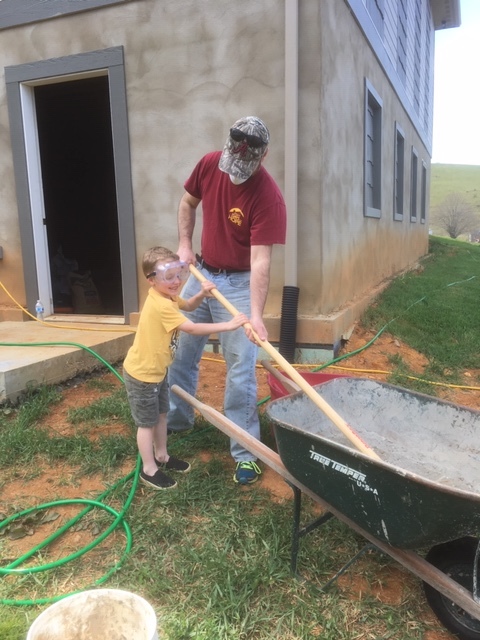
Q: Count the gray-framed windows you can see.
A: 4